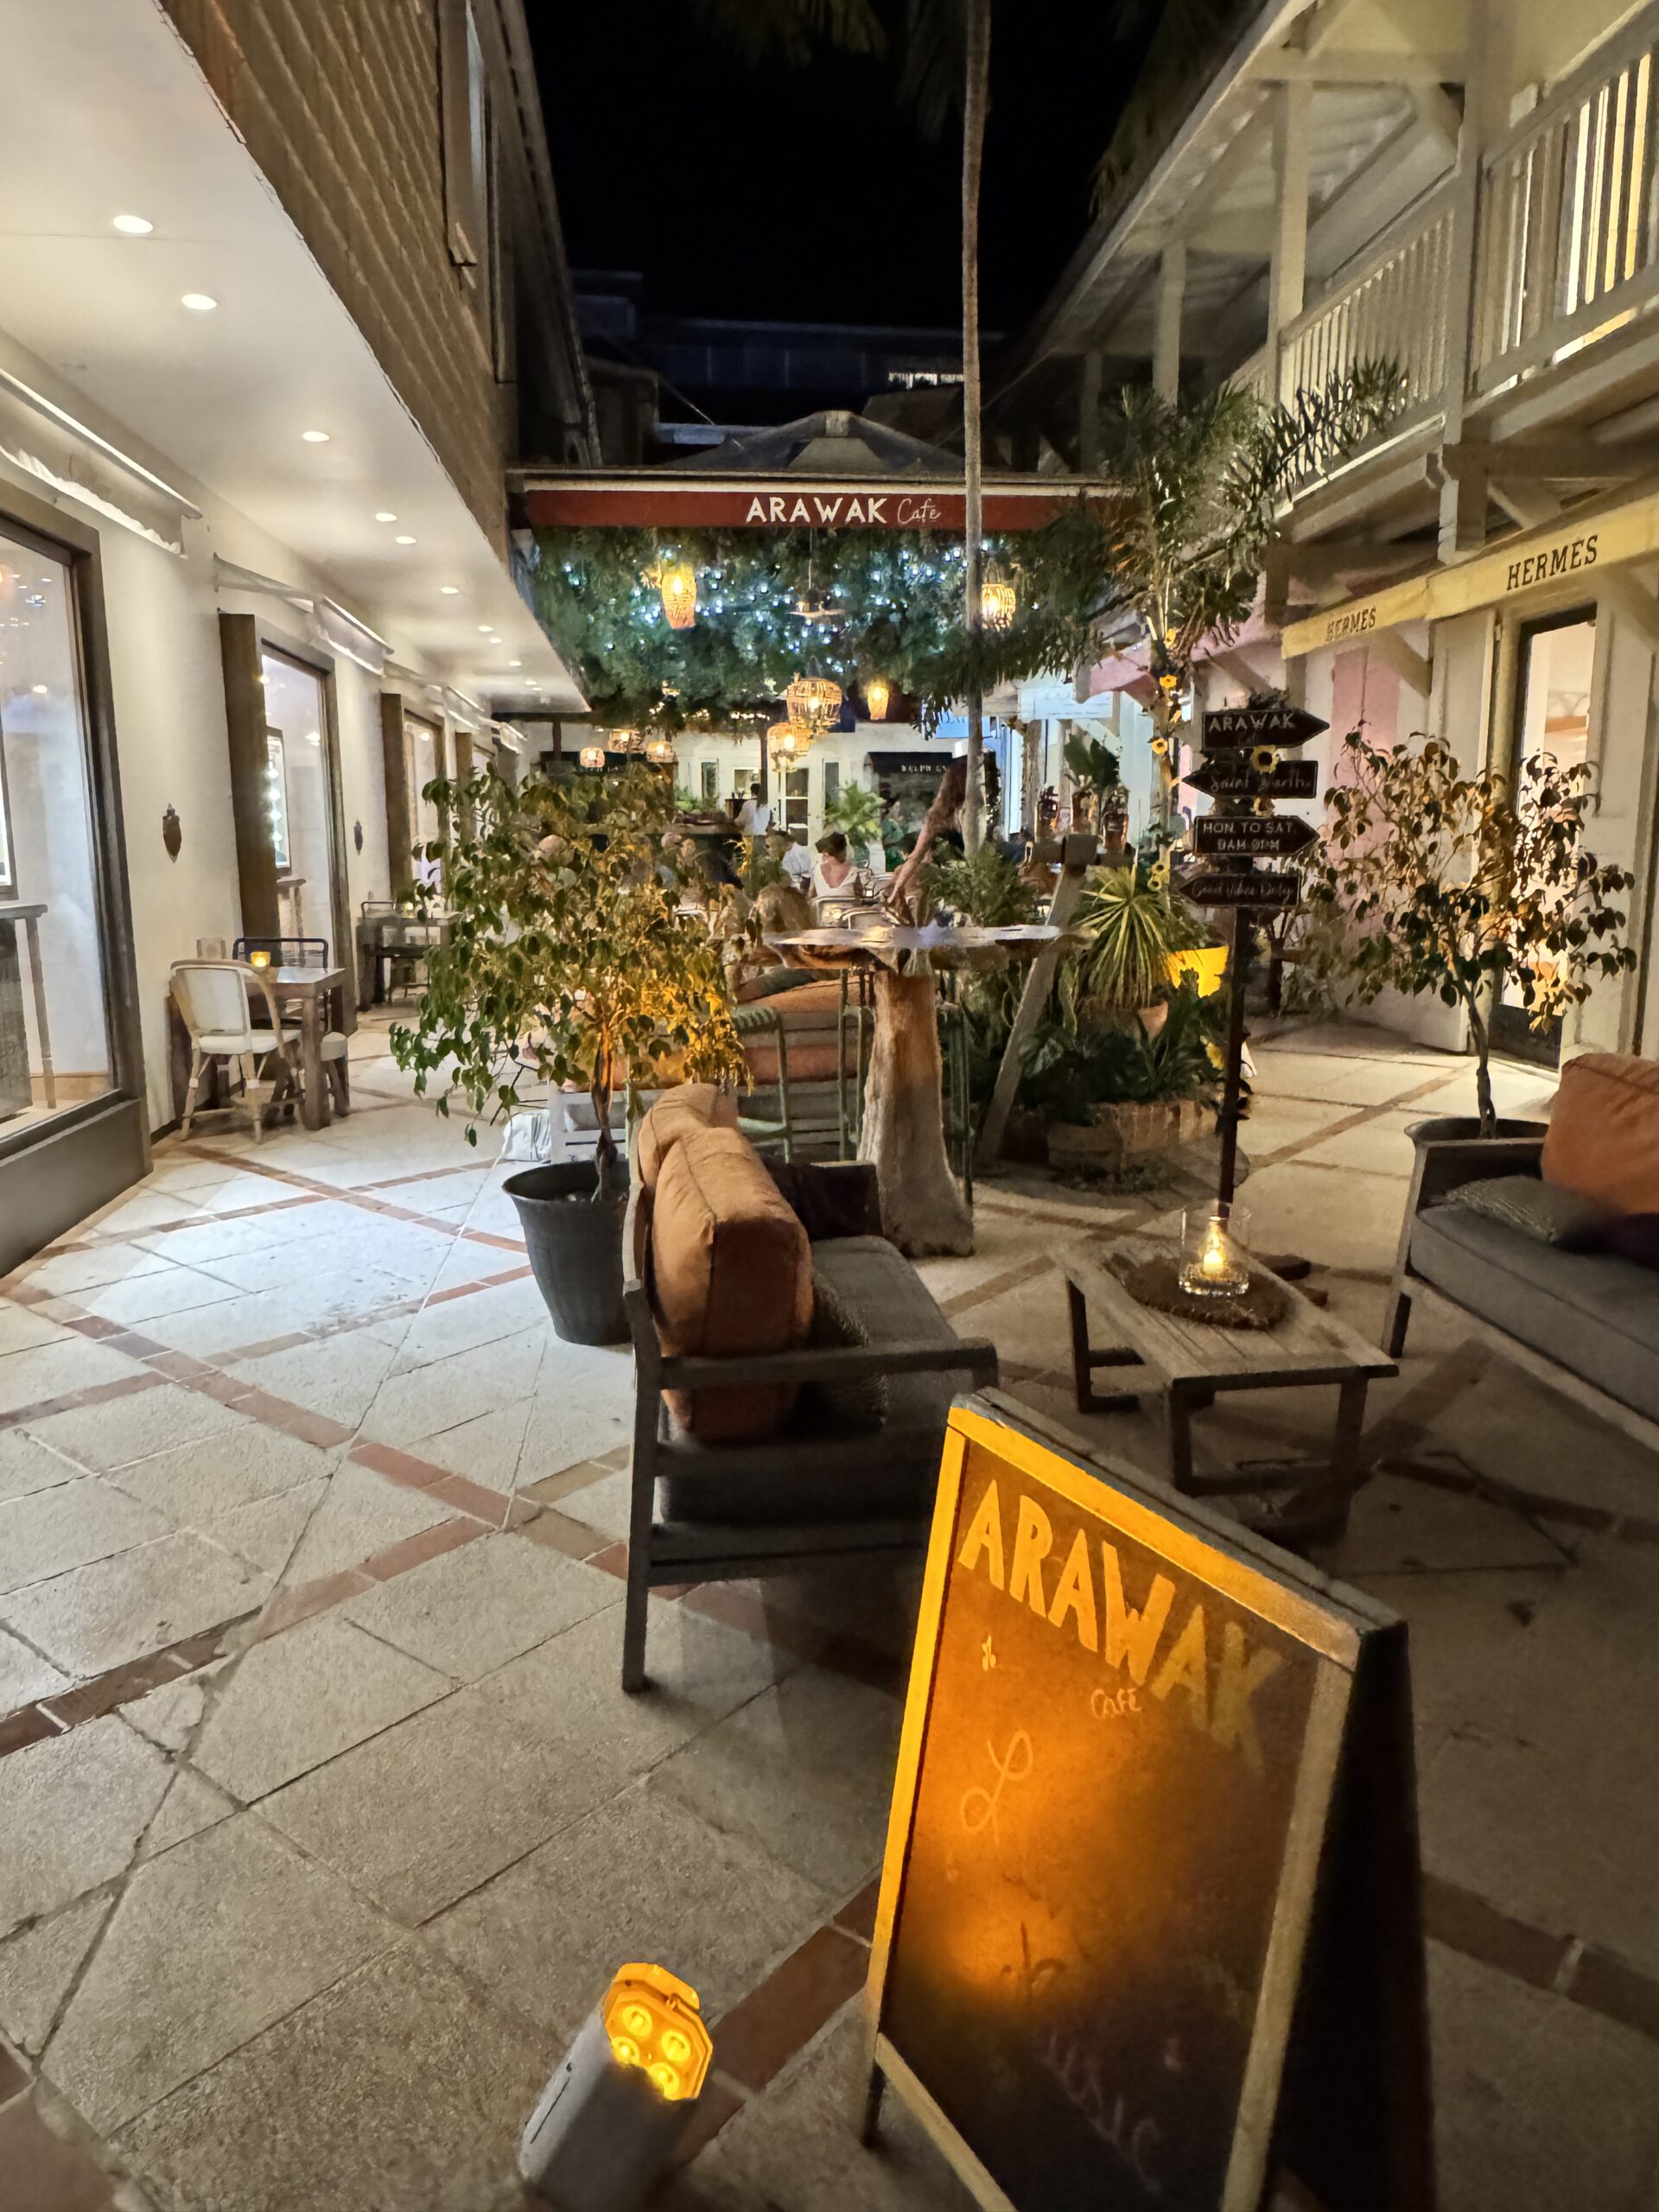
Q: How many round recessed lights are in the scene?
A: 11